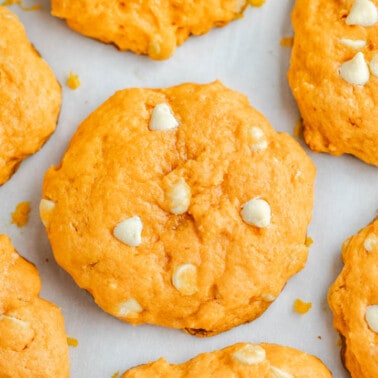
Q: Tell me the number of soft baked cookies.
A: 7